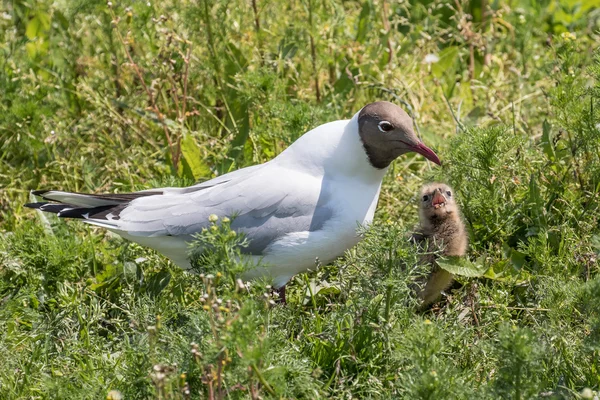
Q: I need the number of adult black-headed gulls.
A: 1